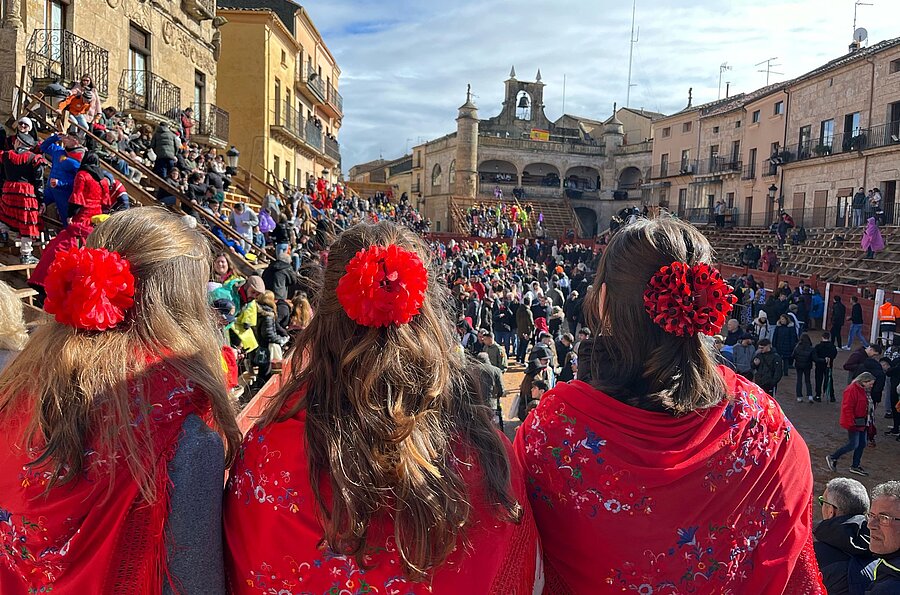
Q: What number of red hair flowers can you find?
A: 3